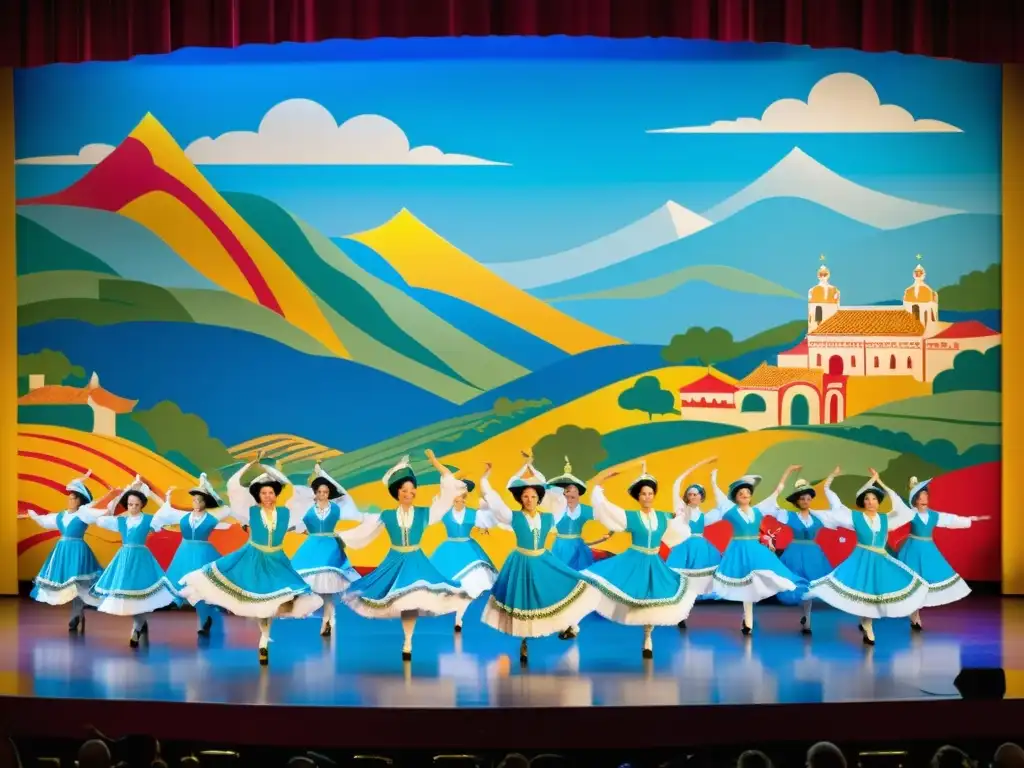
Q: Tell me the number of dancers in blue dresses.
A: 15